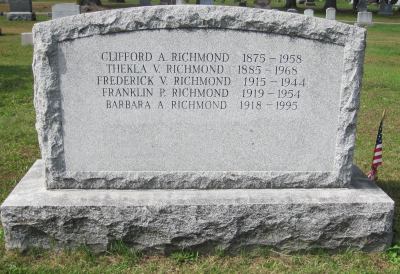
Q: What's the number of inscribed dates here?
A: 10